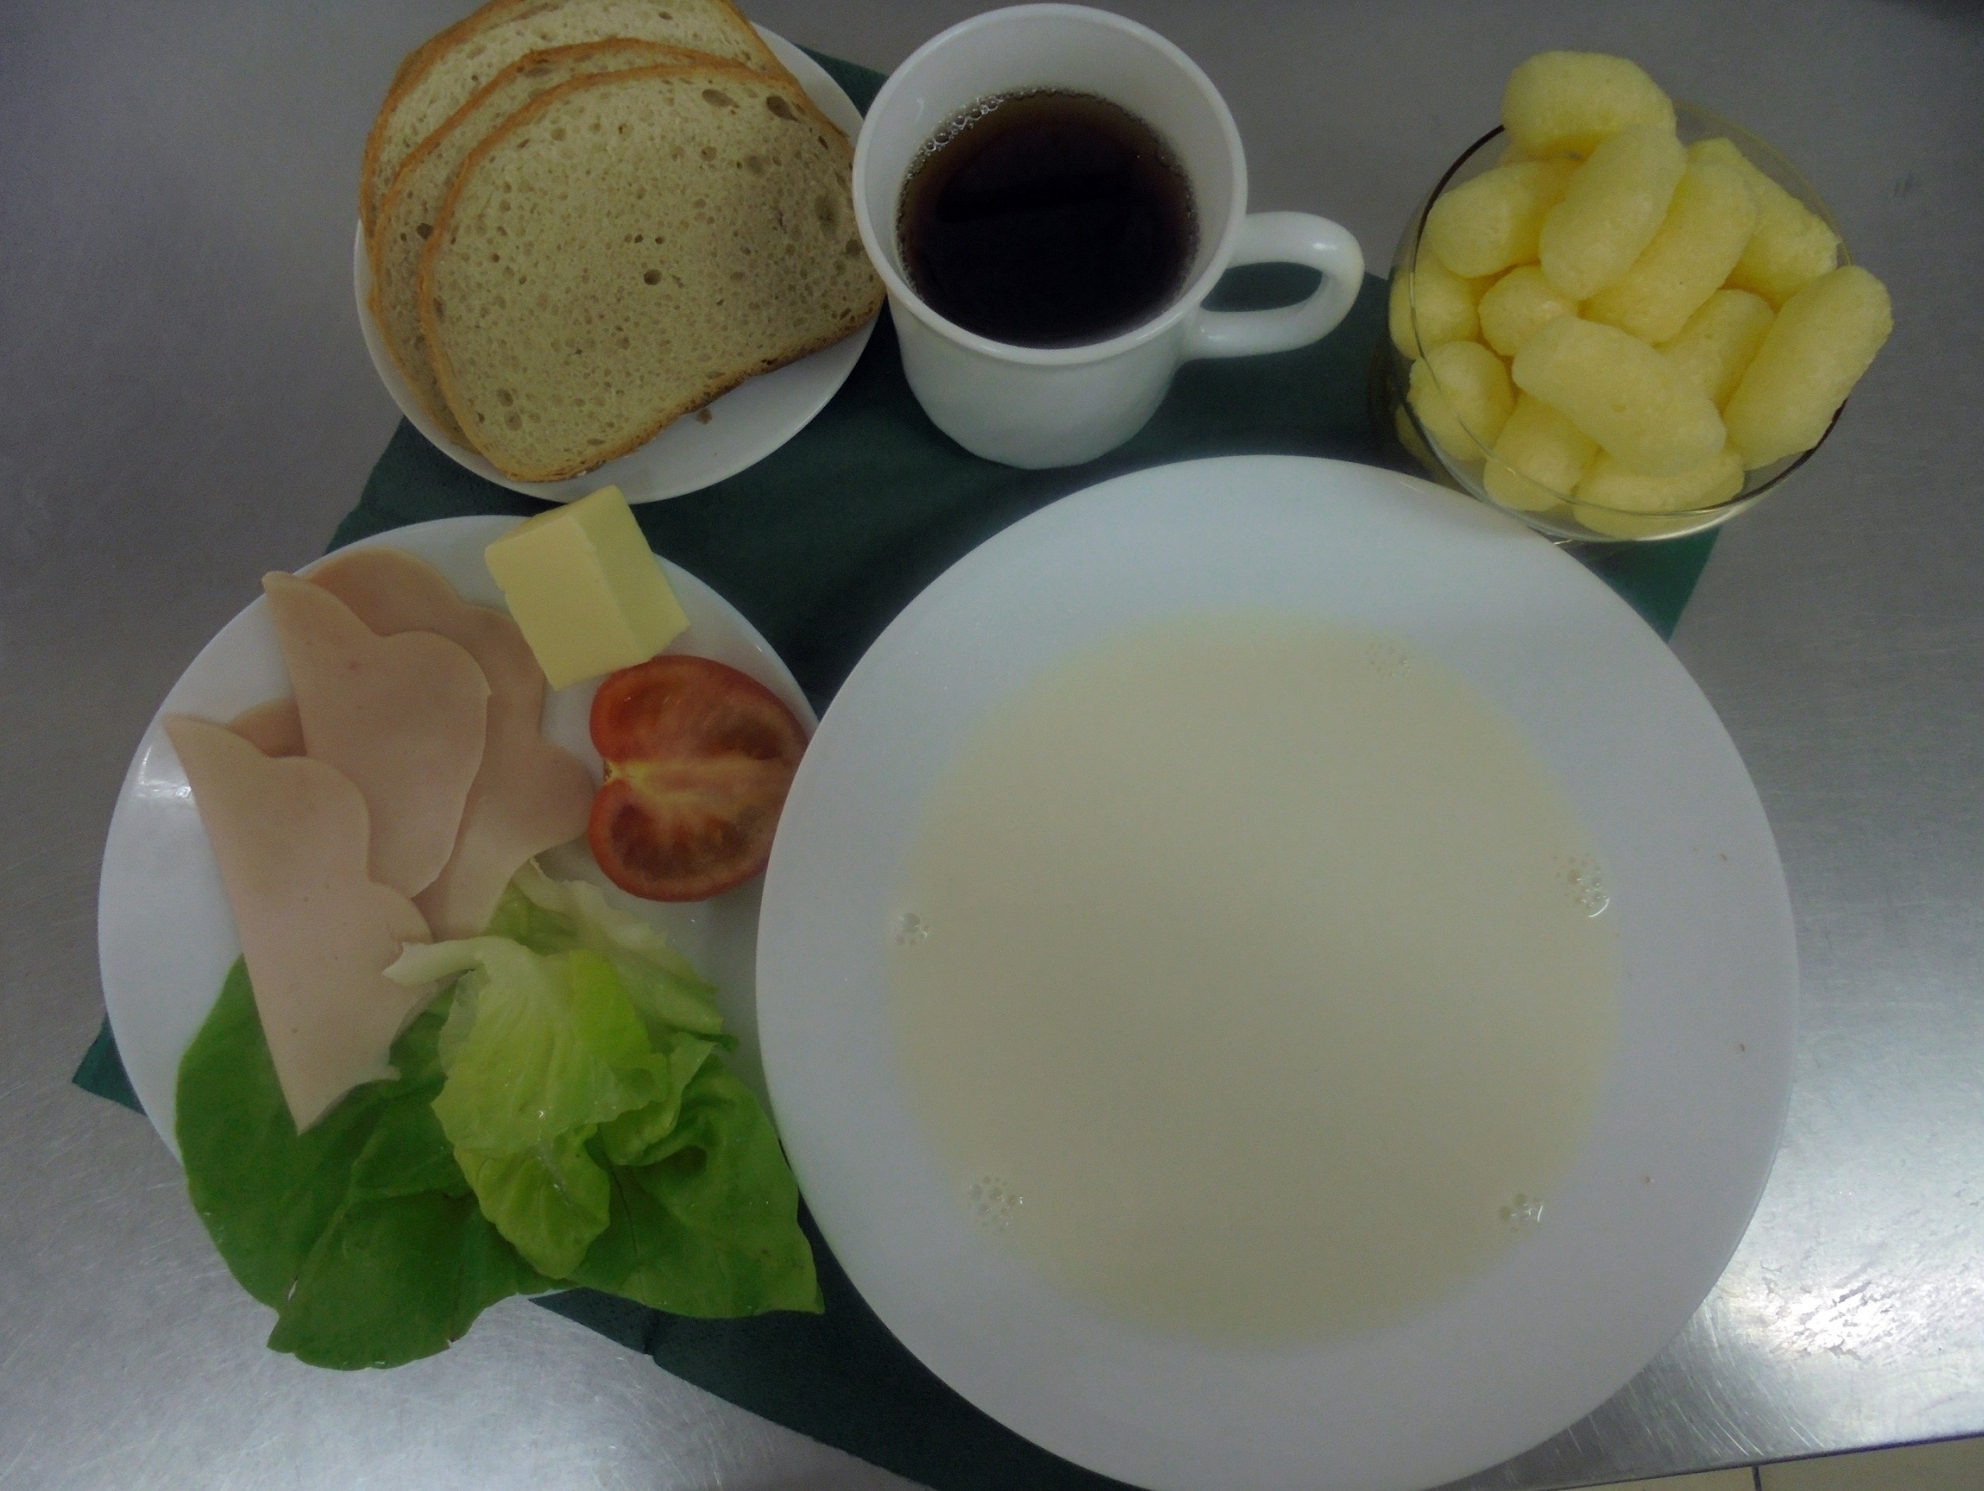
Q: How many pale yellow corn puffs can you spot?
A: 13